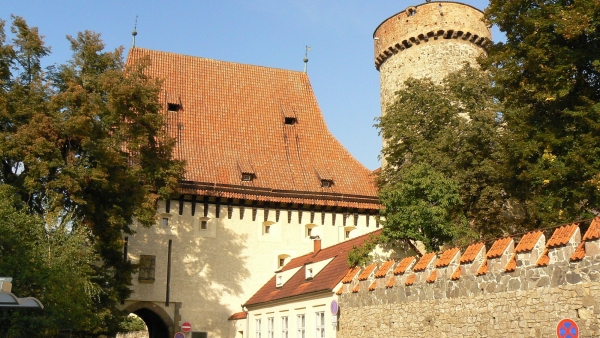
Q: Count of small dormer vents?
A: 4